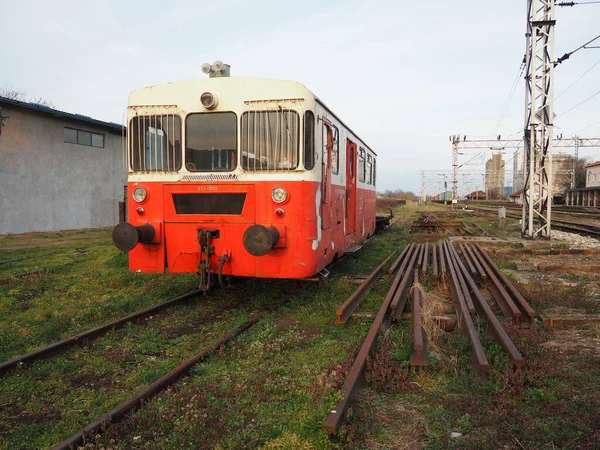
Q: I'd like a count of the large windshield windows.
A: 3